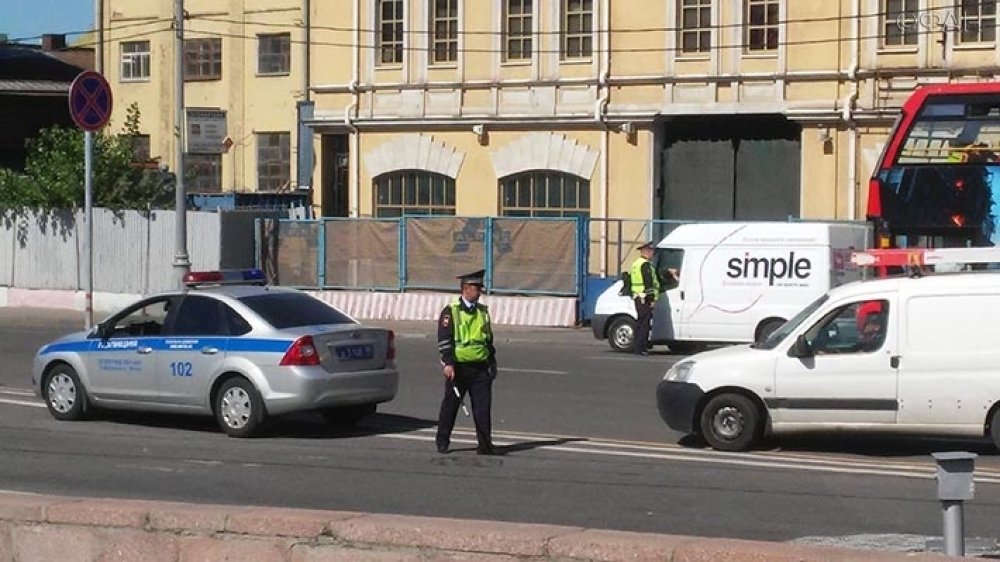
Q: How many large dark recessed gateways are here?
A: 1